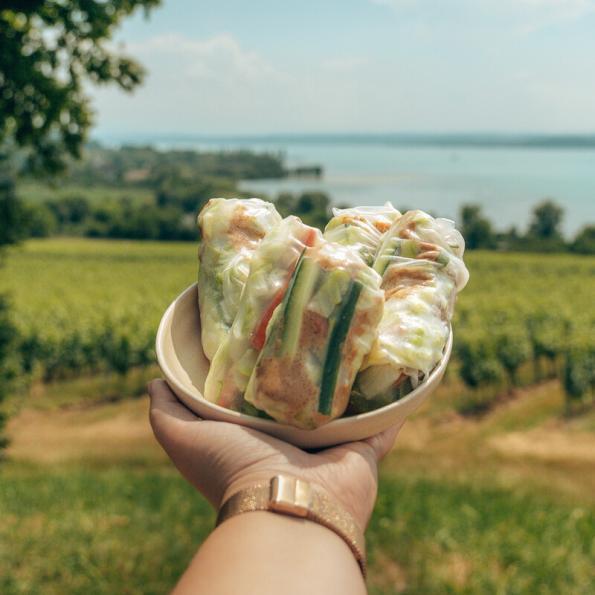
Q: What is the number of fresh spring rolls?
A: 5